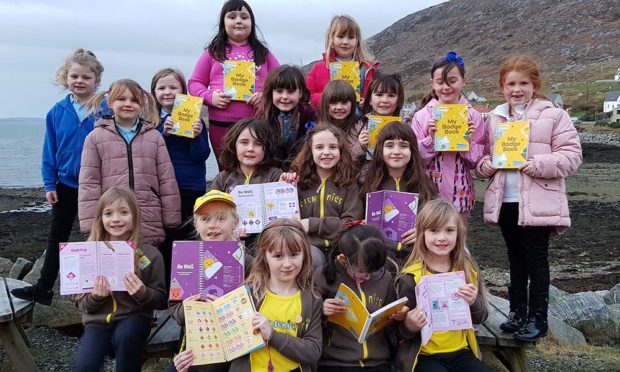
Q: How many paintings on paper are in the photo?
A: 0